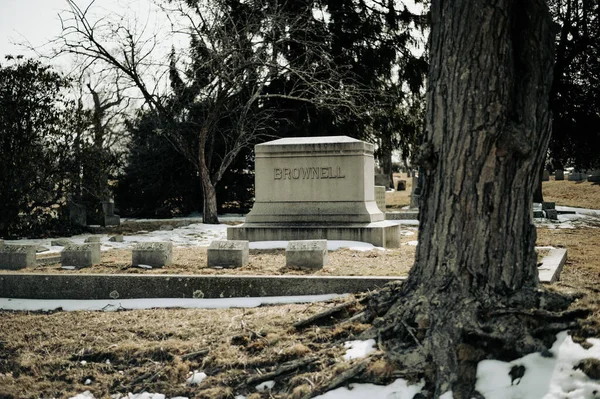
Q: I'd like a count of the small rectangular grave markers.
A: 5